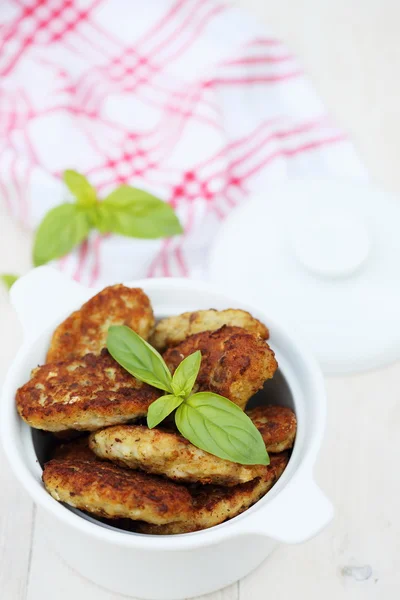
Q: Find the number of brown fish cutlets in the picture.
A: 8